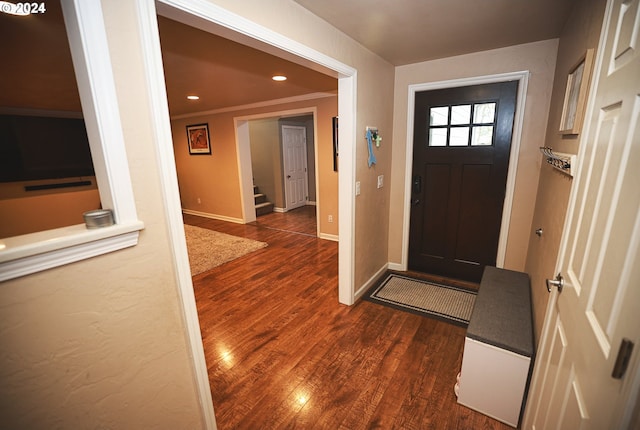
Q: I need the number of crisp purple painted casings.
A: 0